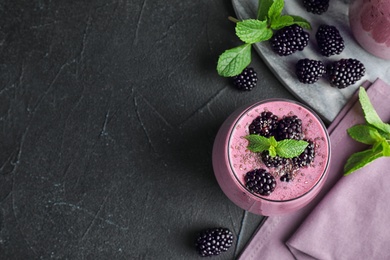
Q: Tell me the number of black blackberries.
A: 12